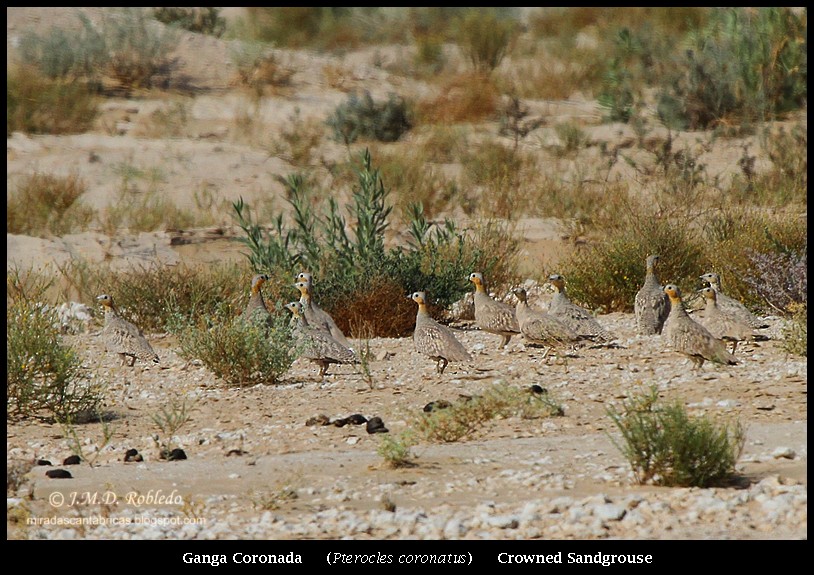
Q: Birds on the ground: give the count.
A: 13